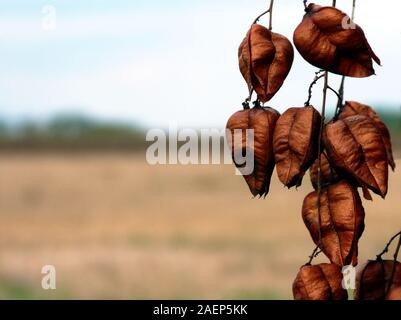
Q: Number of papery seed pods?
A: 10